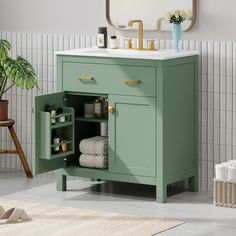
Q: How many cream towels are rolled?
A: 2